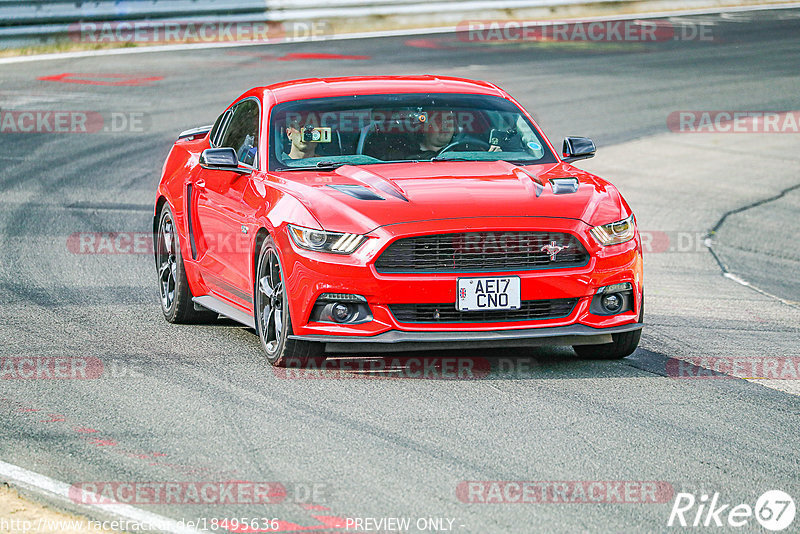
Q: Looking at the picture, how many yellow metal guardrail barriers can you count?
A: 0